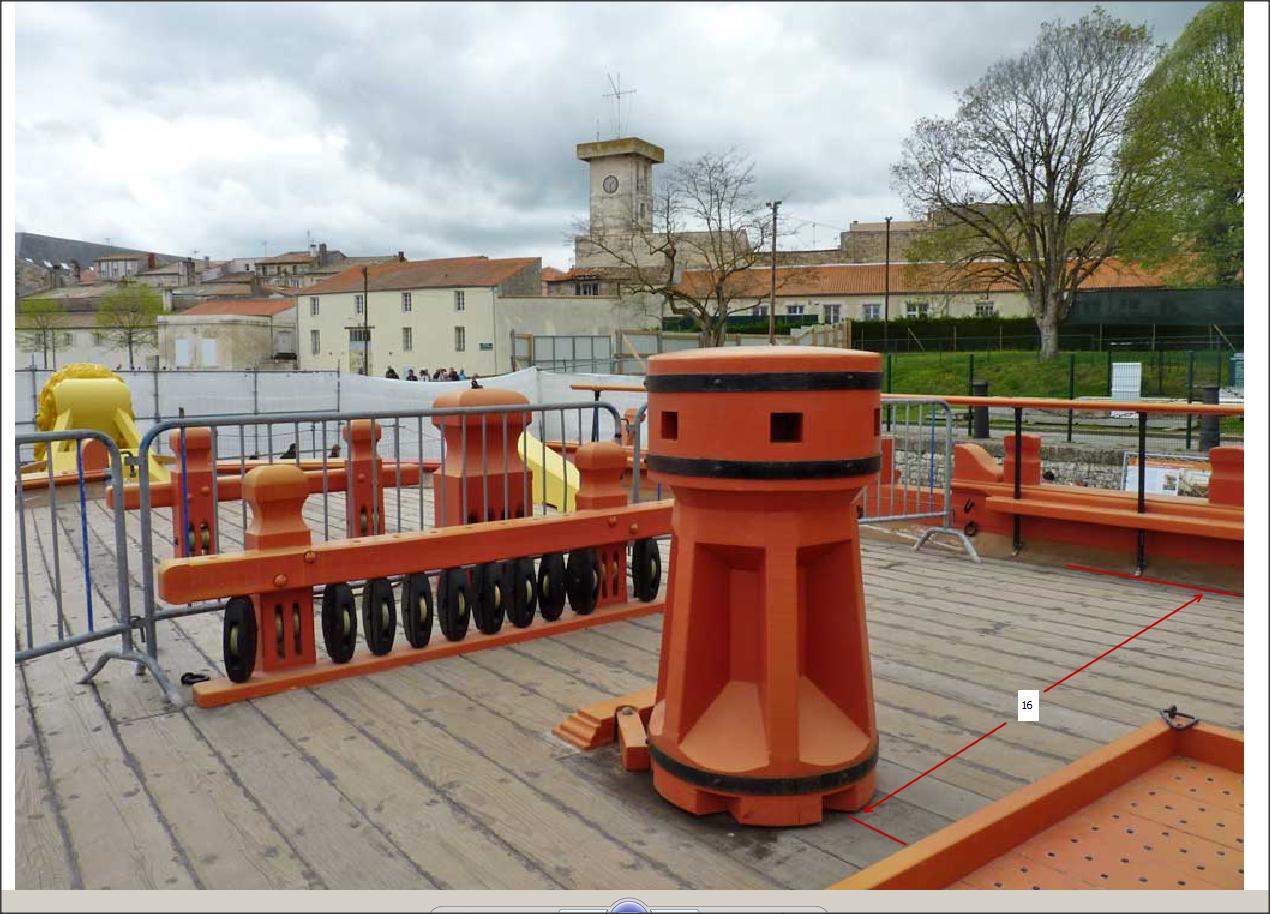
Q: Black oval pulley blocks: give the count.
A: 10